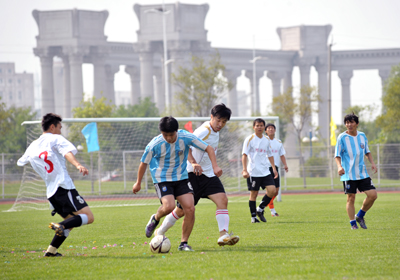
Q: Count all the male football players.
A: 6